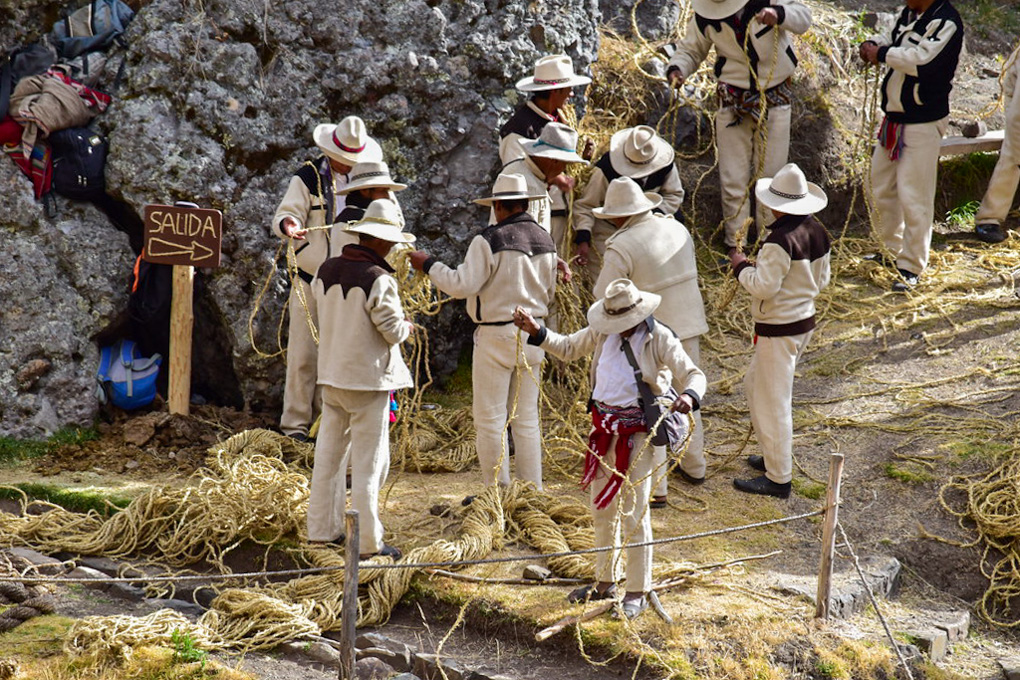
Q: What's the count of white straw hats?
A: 11